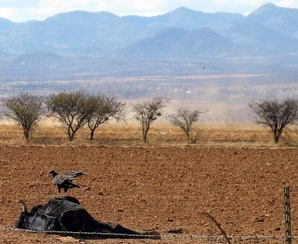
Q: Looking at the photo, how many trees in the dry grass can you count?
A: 6